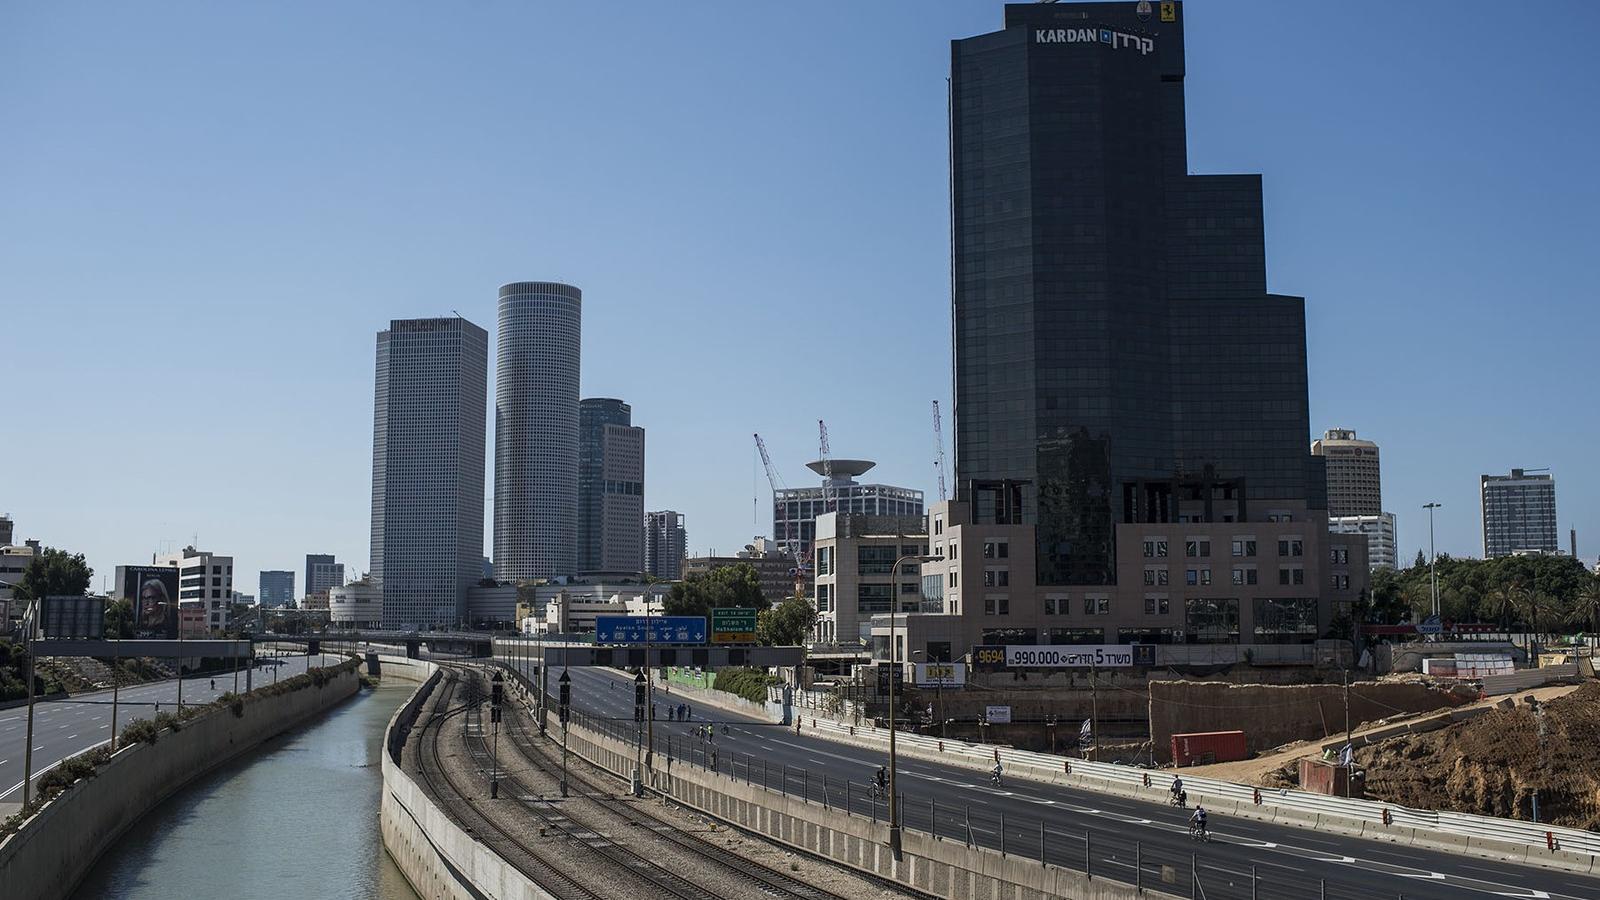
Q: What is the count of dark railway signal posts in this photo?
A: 3